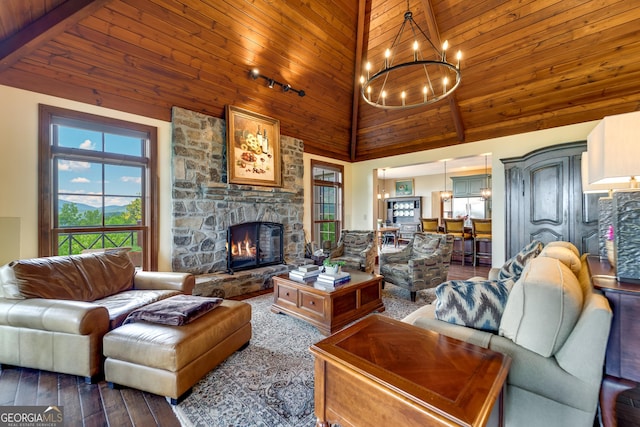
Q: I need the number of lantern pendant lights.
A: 2